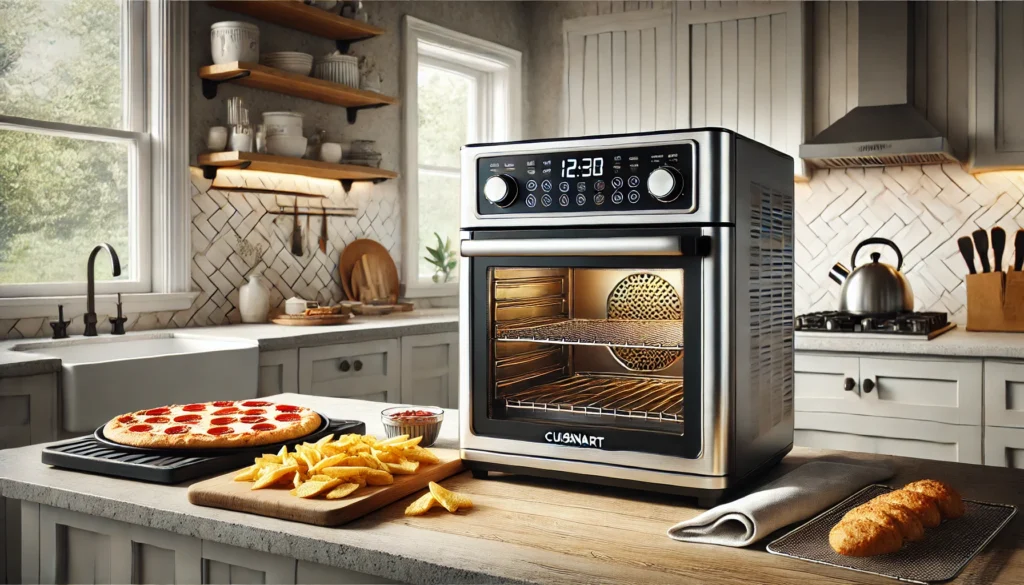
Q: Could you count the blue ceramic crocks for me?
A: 0